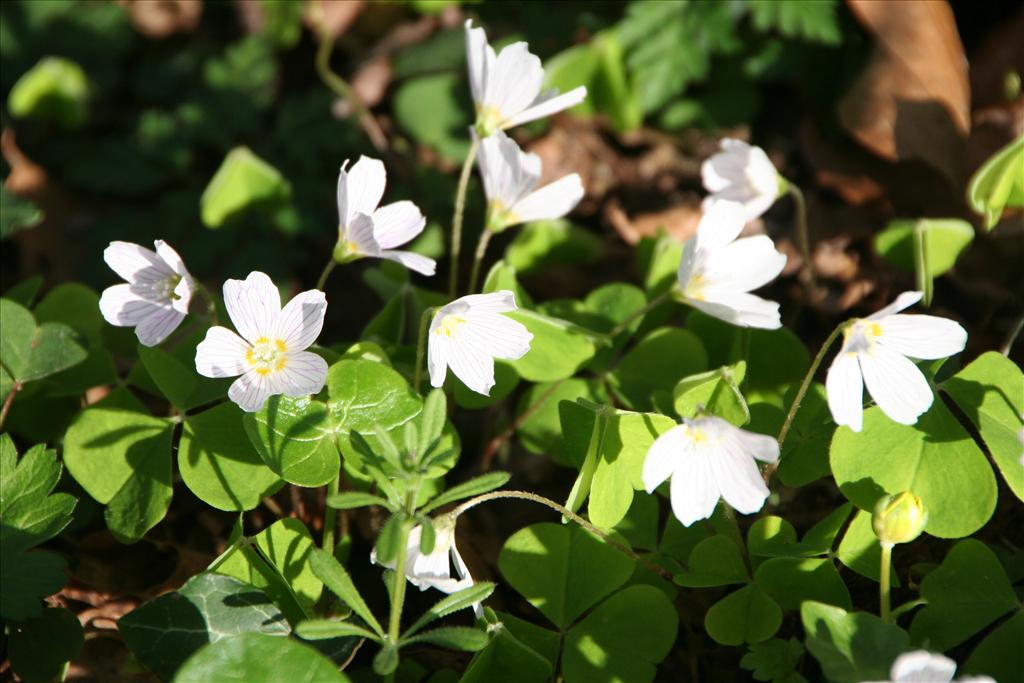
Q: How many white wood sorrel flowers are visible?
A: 12